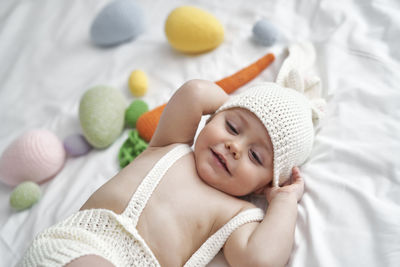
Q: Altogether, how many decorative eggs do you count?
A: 9